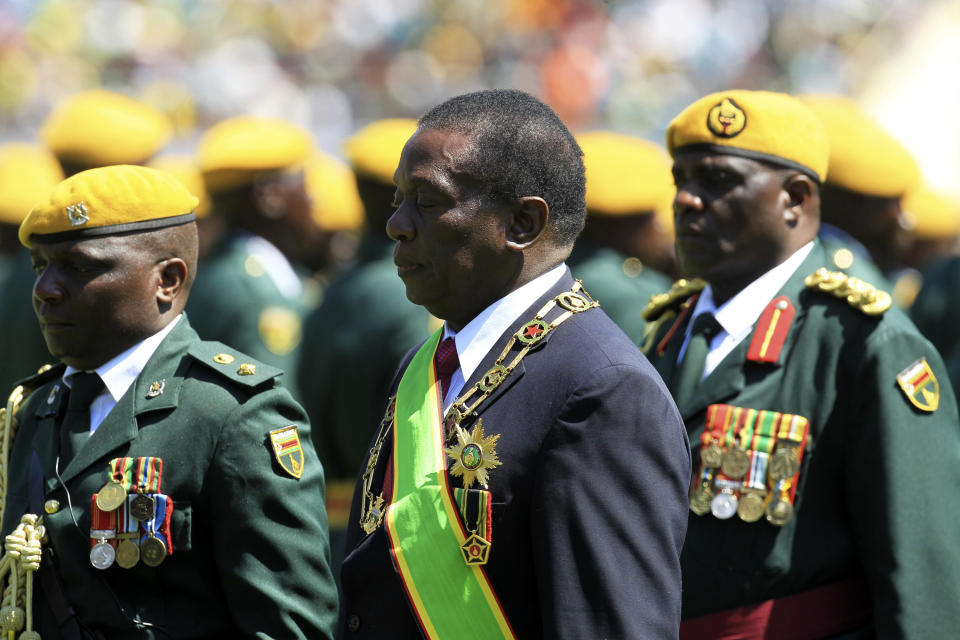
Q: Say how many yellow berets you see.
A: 11